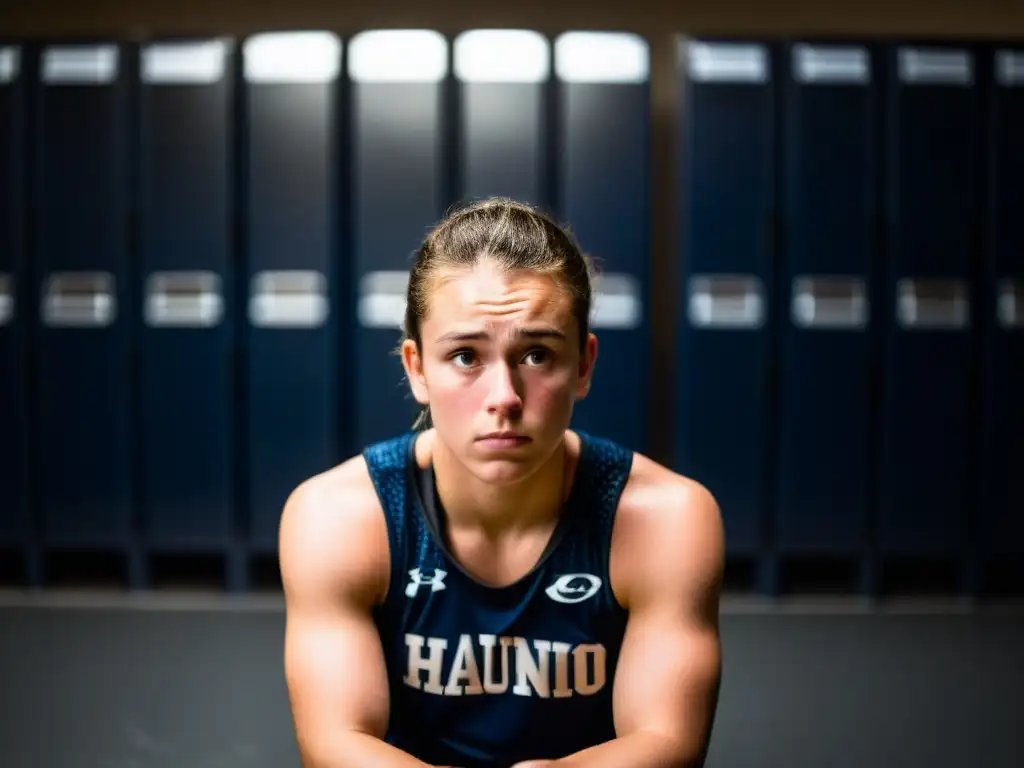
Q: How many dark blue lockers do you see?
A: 11